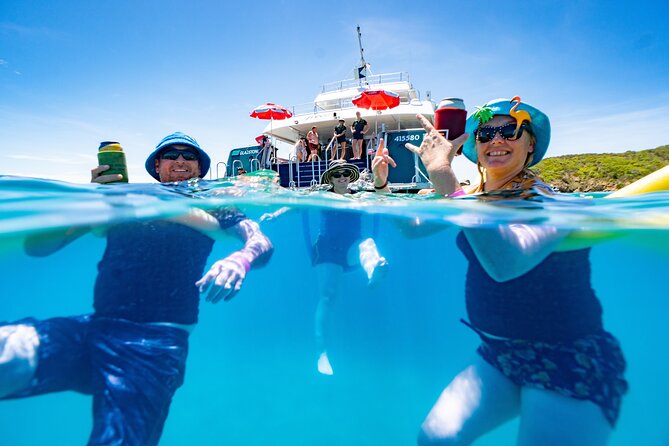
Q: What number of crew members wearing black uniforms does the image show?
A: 2